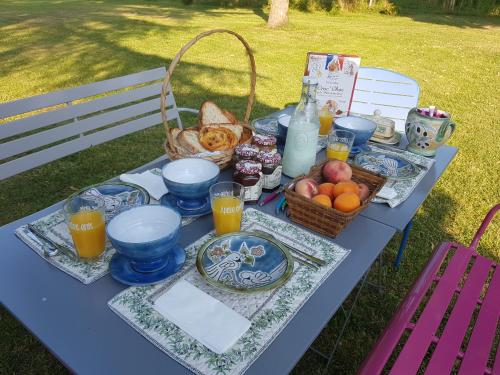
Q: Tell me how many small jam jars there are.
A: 4